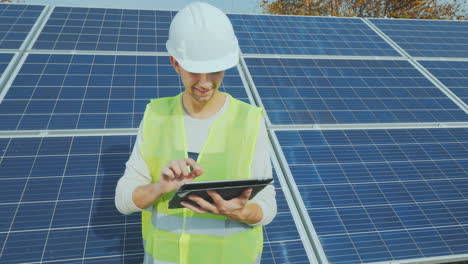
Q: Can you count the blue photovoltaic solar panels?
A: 10